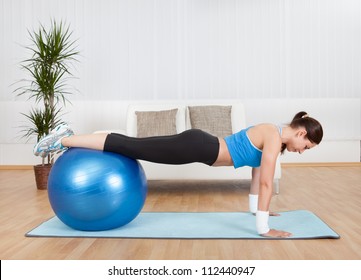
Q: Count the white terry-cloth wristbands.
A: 2